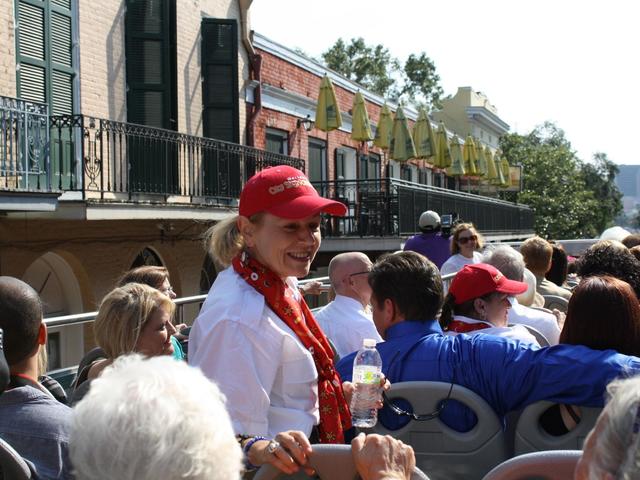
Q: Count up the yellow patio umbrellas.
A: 12